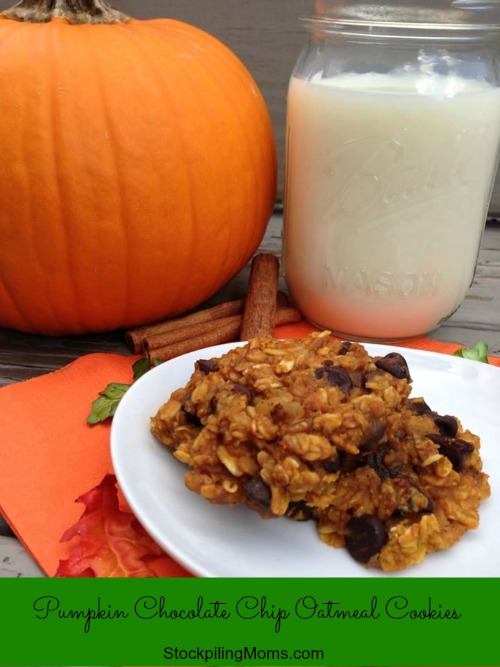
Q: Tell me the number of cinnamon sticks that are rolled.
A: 3